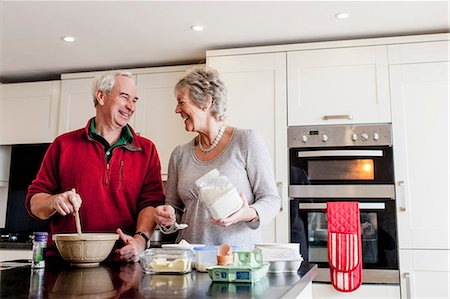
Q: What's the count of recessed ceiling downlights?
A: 3